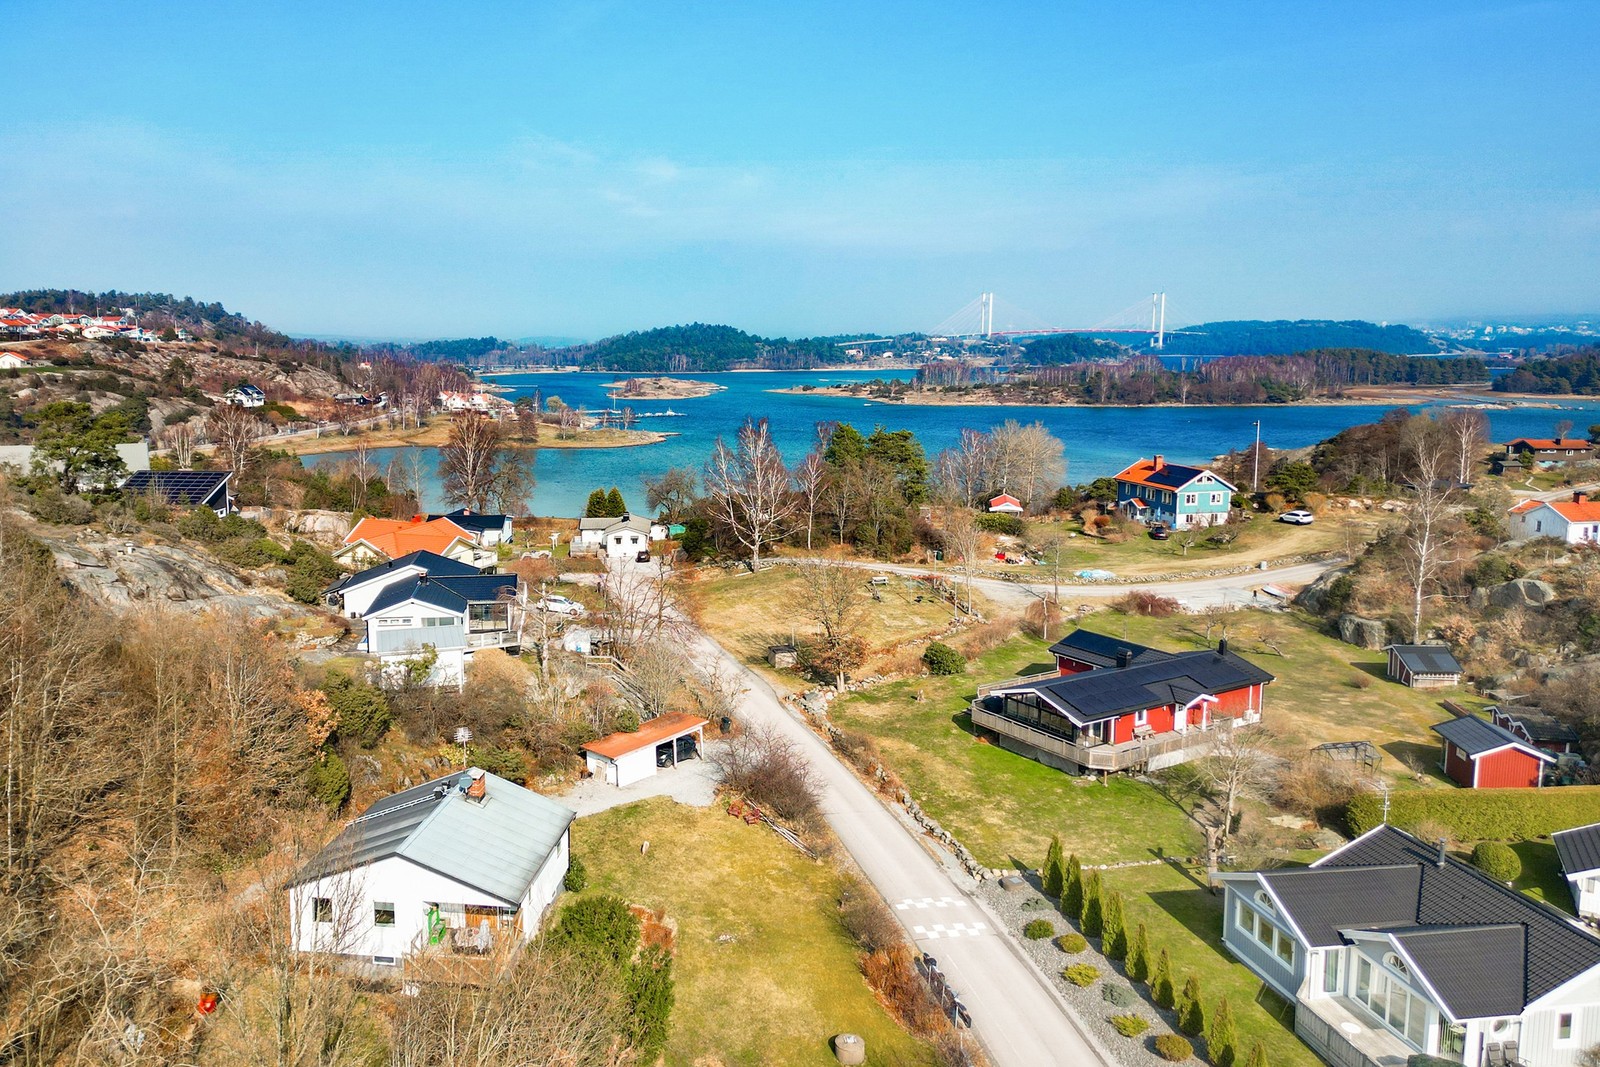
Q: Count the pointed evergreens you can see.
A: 11